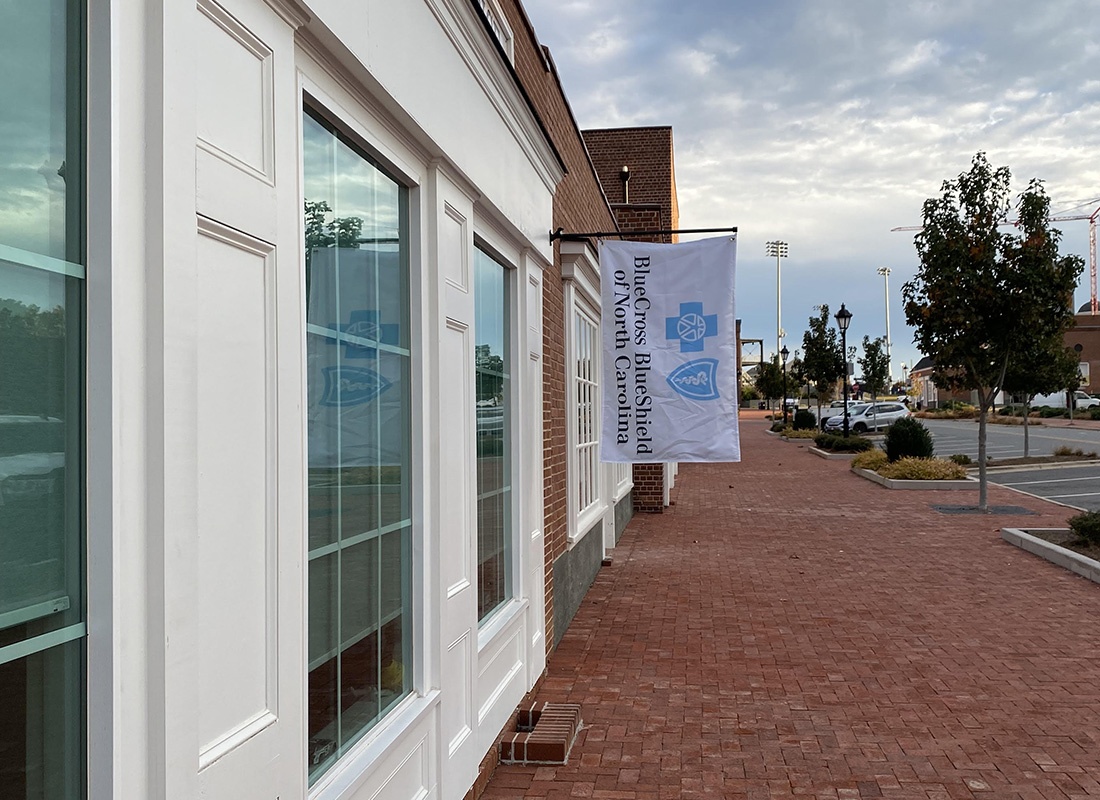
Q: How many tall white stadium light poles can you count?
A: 2